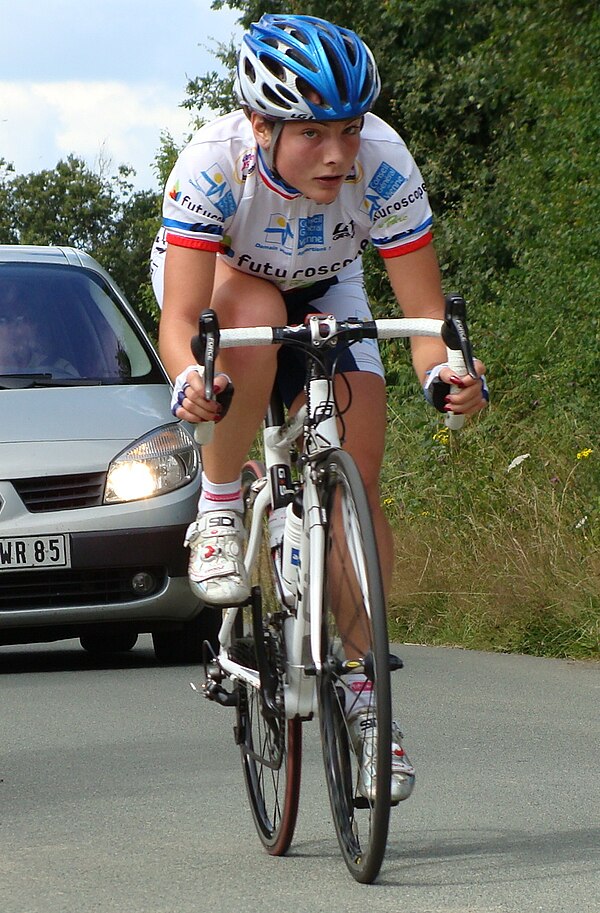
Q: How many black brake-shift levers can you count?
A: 2